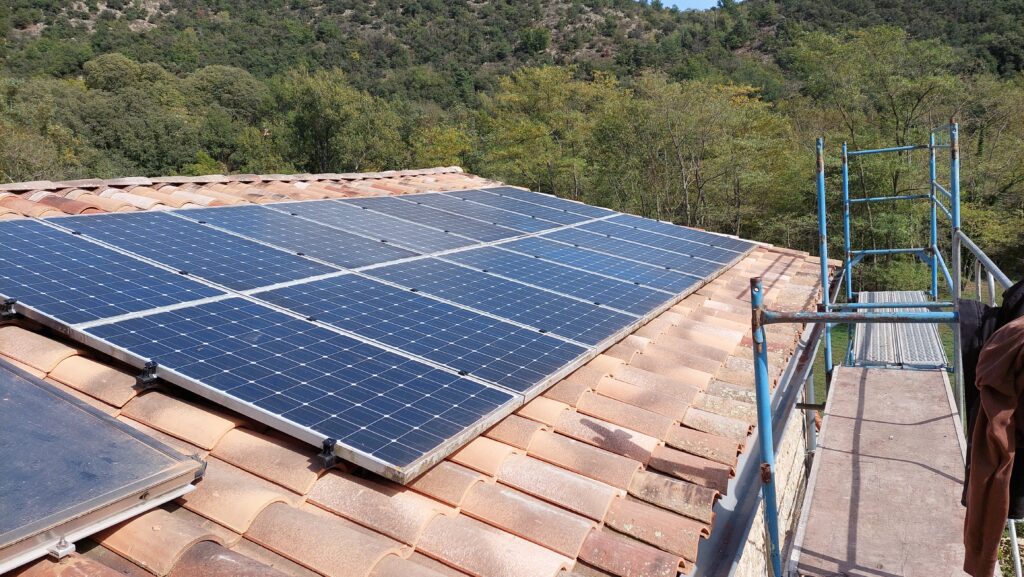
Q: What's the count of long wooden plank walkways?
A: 1